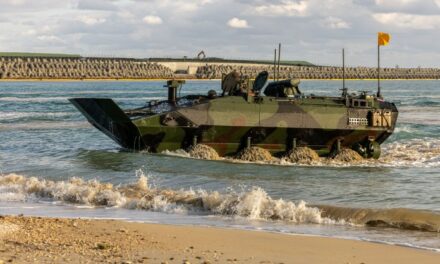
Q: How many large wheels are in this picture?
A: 4